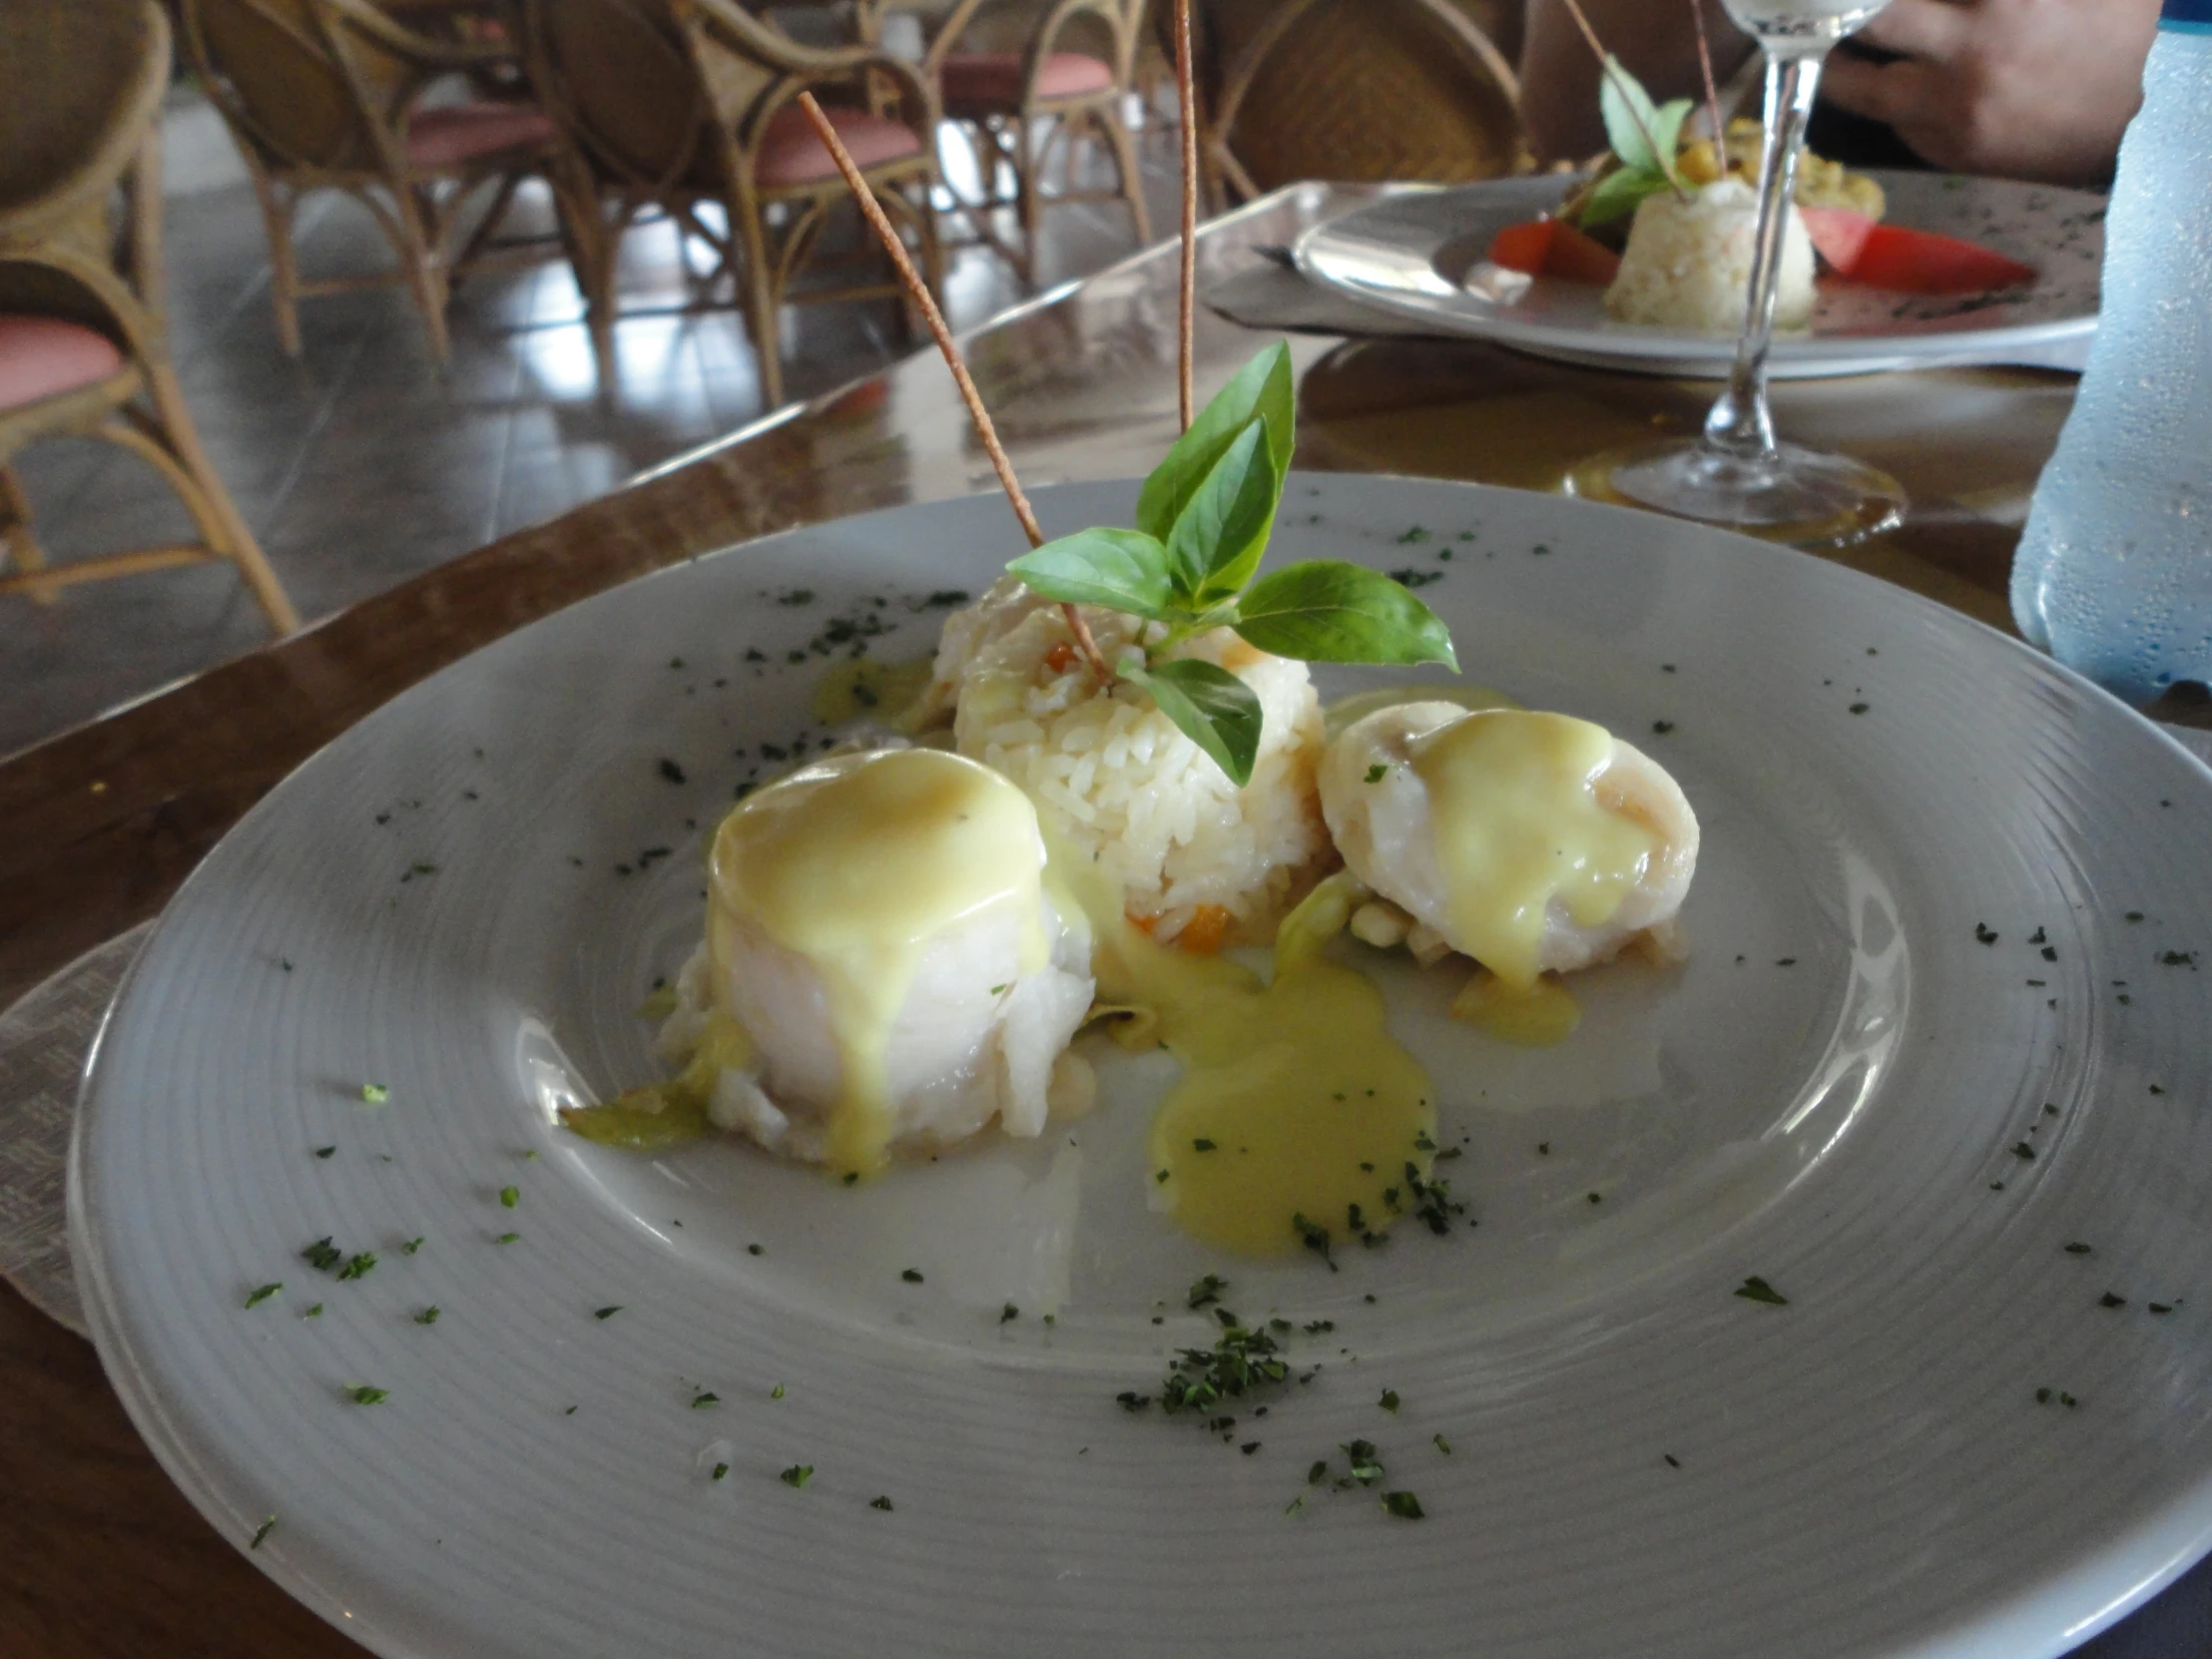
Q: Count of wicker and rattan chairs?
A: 5